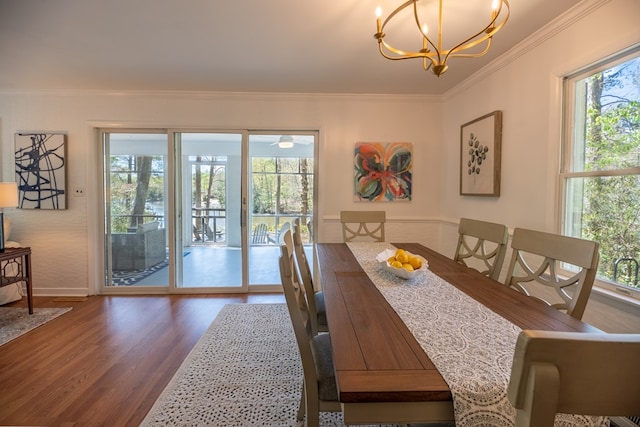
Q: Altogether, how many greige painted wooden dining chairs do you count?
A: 6